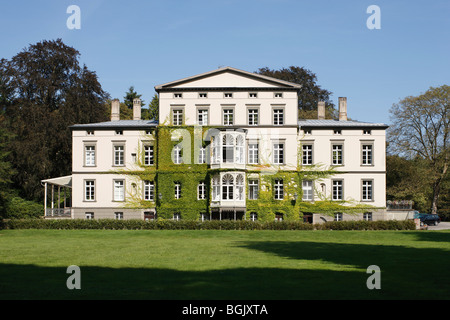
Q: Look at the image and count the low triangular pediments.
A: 1